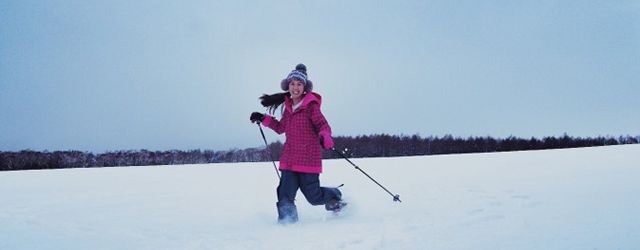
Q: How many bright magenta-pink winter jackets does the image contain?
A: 1